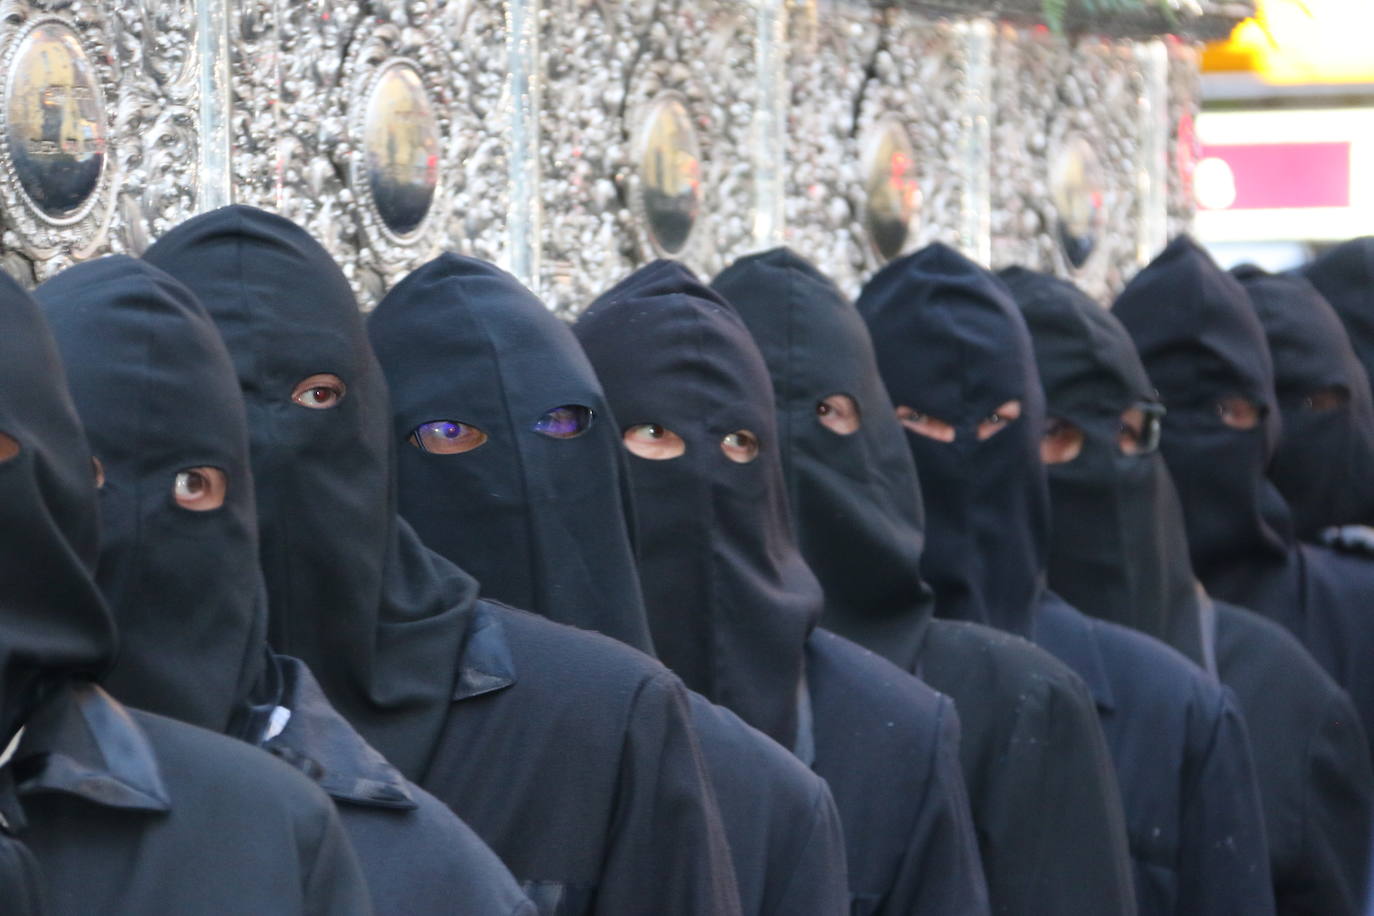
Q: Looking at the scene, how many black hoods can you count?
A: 11